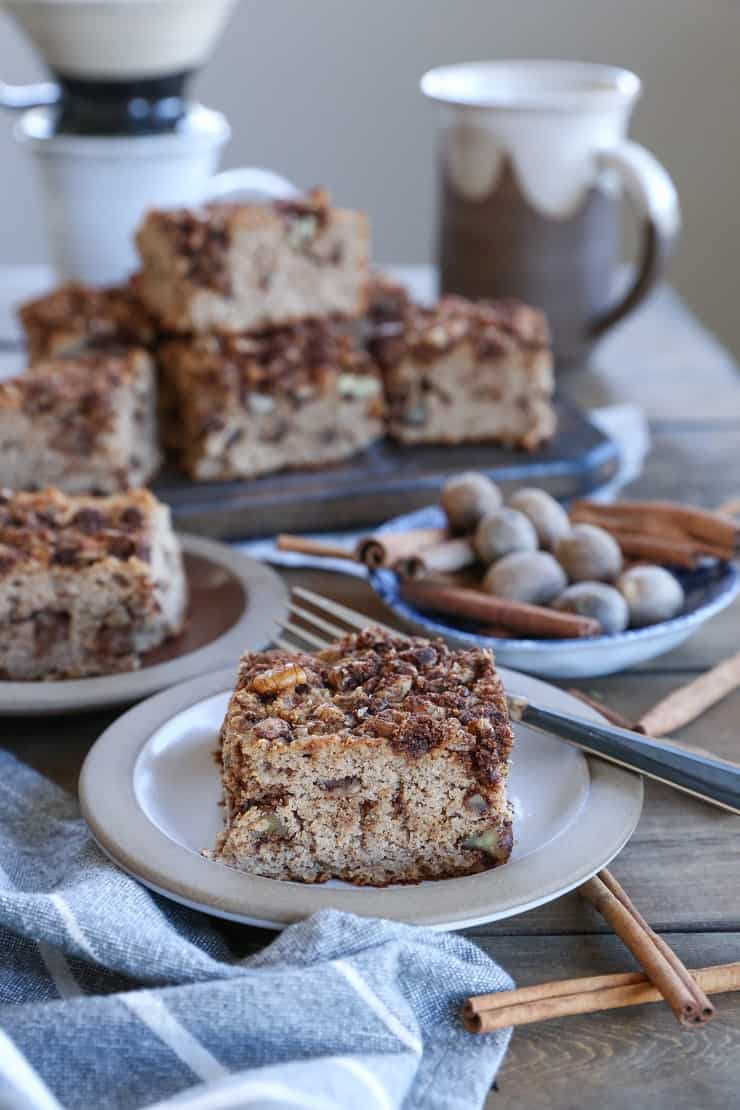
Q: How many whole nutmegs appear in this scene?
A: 7